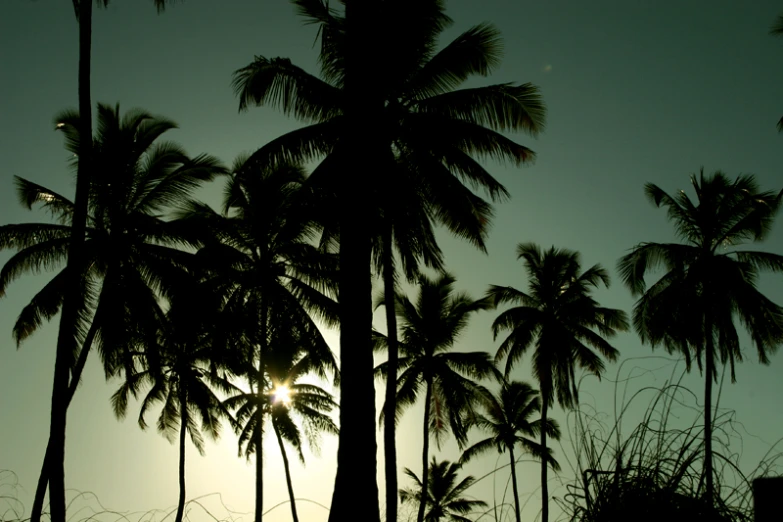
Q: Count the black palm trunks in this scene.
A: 11